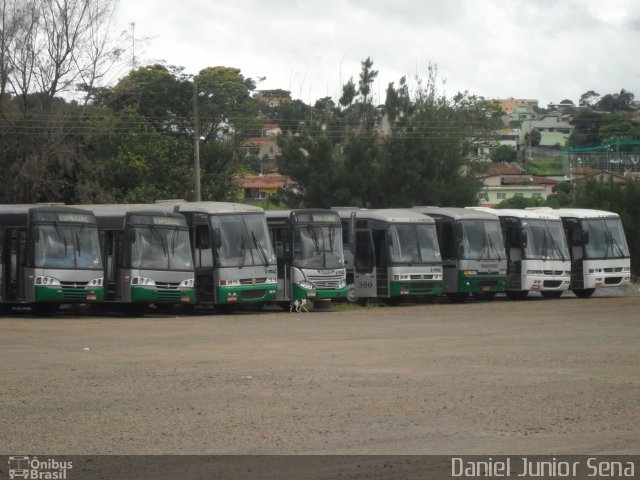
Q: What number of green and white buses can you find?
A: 6